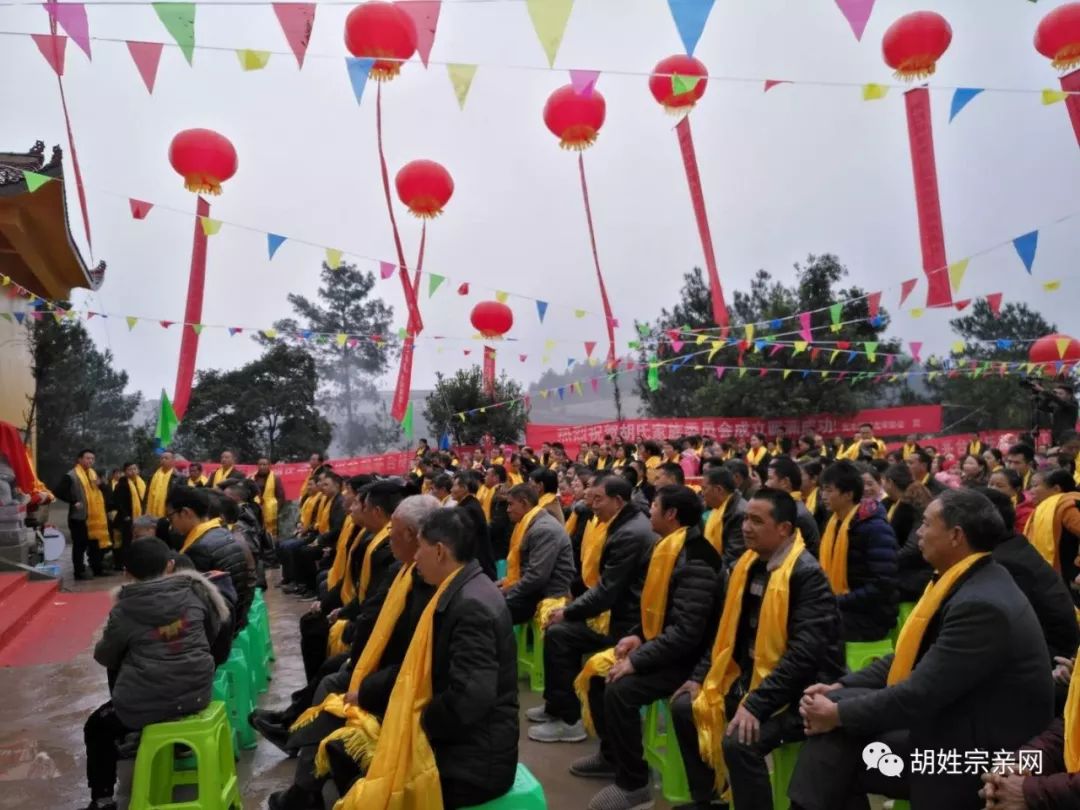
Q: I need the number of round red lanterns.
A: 9